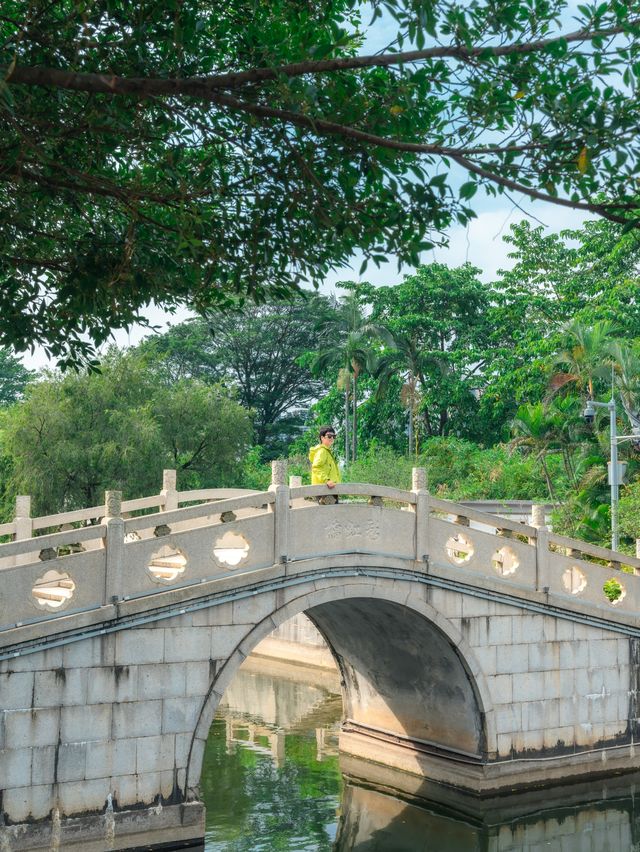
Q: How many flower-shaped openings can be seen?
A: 7